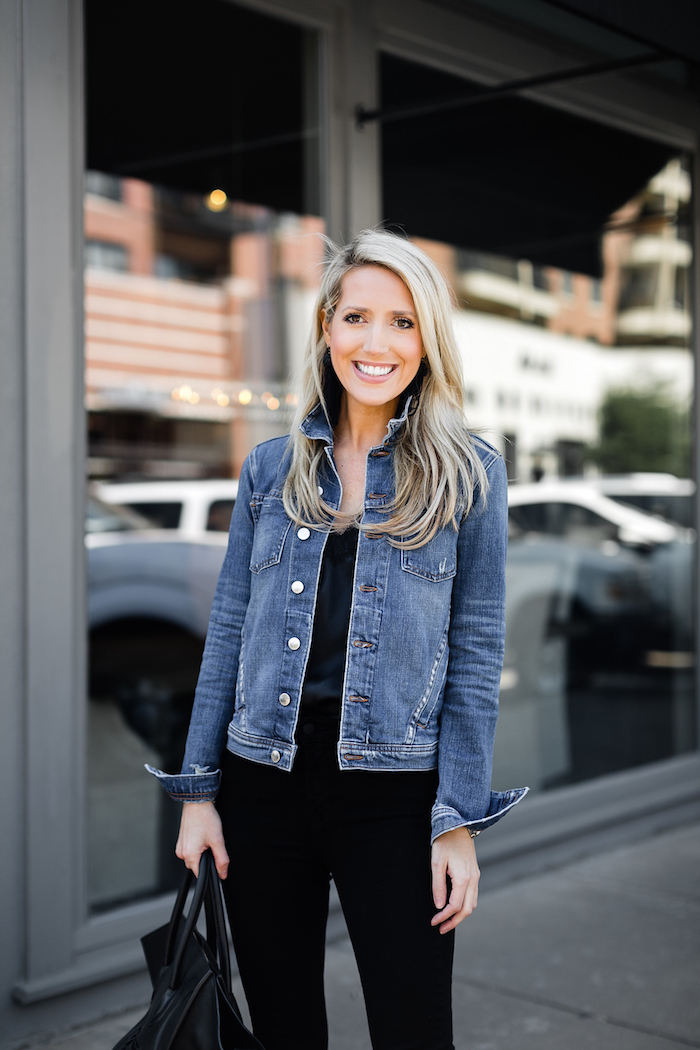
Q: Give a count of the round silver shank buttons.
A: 6